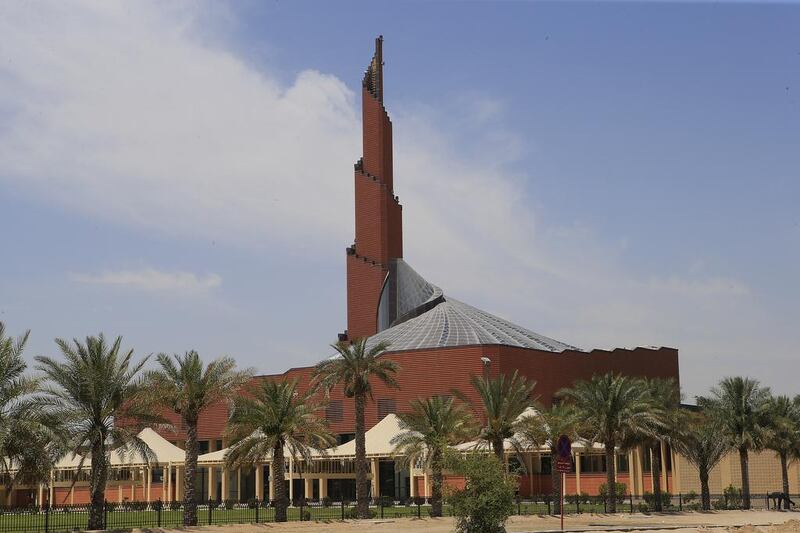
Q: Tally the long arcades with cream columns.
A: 1